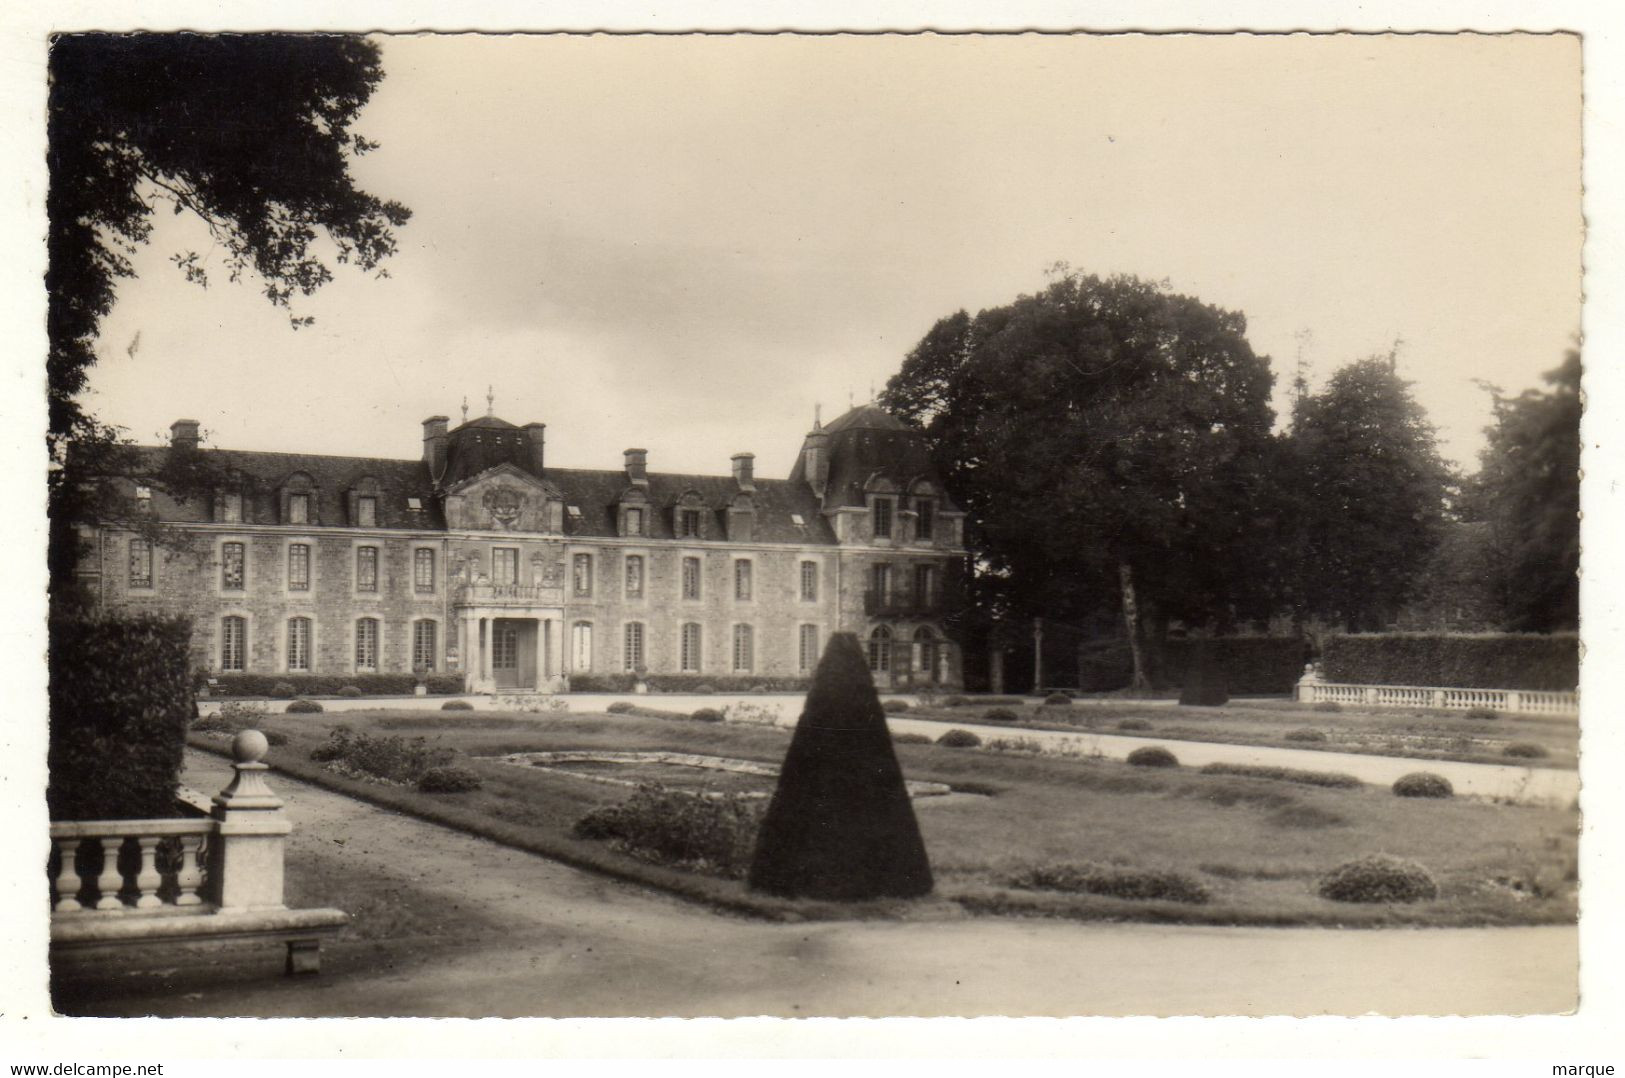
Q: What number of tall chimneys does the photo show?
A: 6